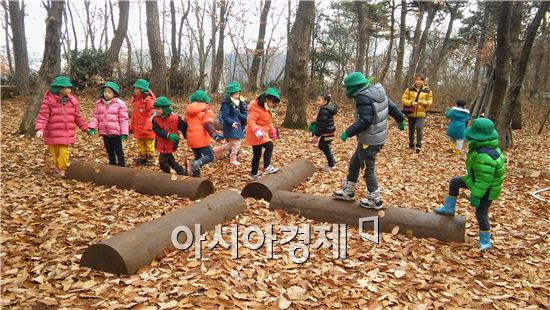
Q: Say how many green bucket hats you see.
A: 9